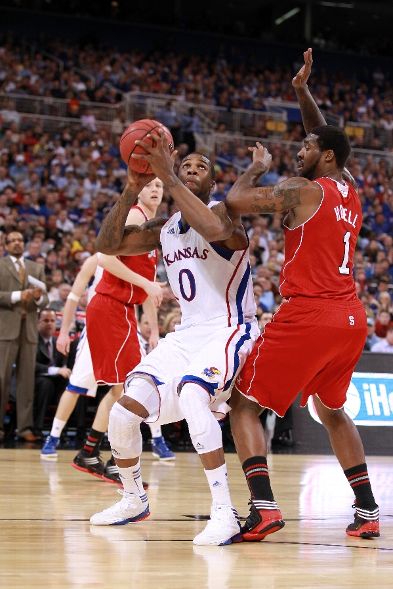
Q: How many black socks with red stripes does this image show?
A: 3